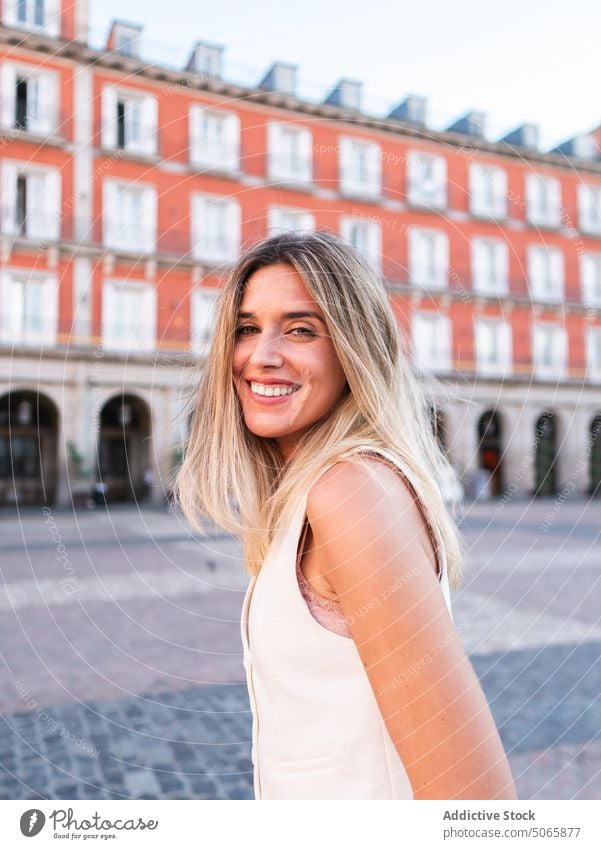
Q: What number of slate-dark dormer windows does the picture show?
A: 8